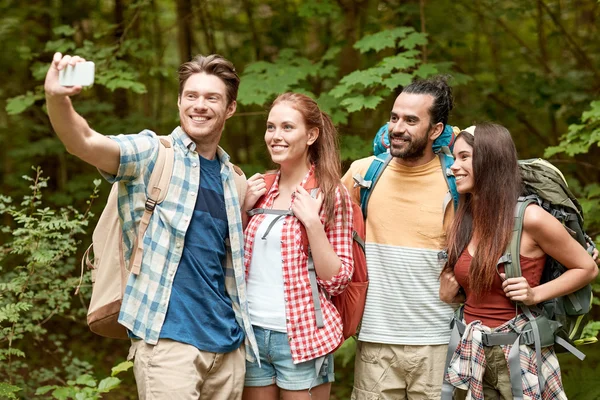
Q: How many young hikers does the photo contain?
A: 4